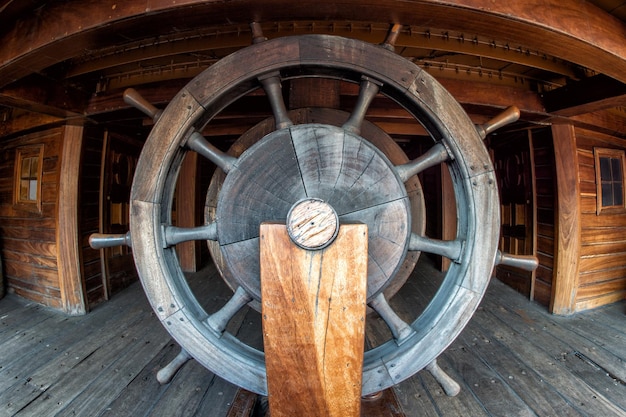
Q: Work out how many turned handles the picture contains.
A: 8